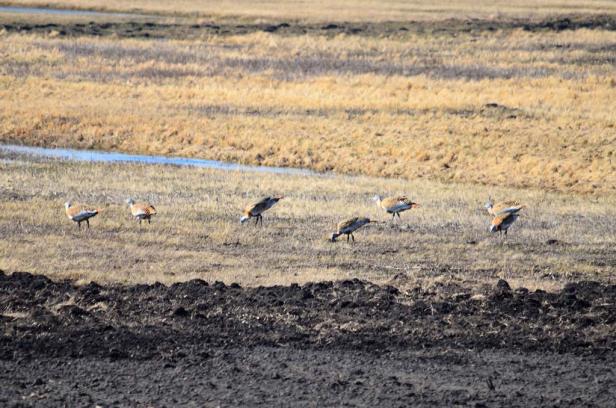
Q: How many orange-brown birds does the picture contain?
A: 7